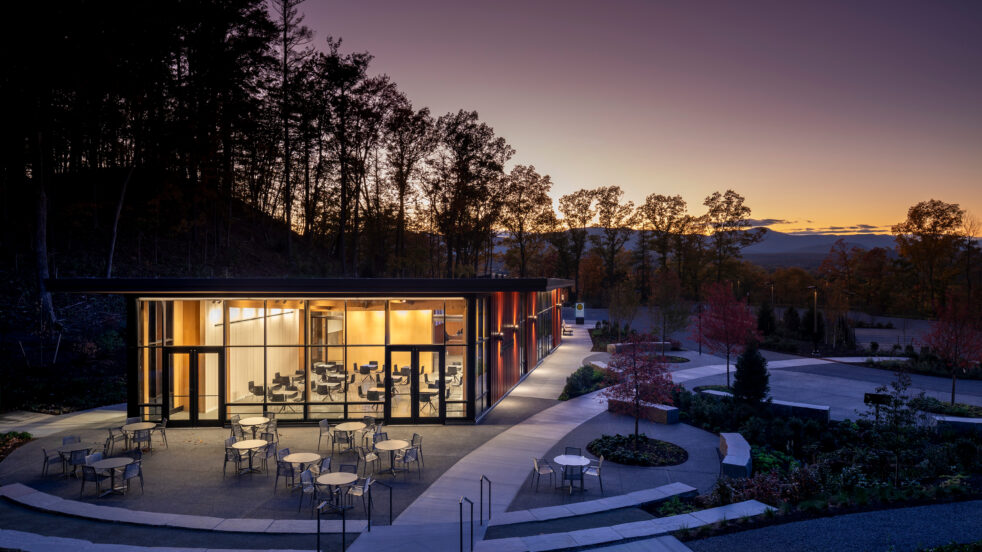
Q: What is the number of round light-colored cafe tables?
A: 10